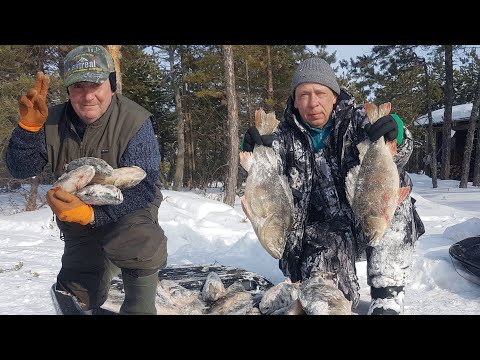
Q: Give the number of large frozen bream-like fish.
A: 2